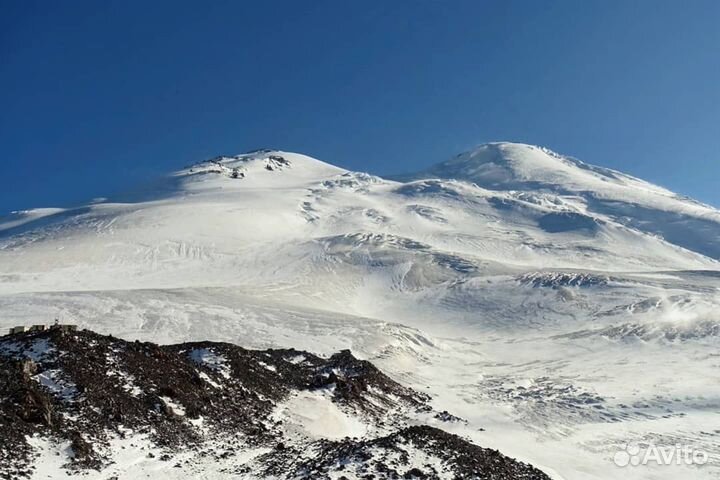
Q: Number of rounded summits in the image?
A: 2